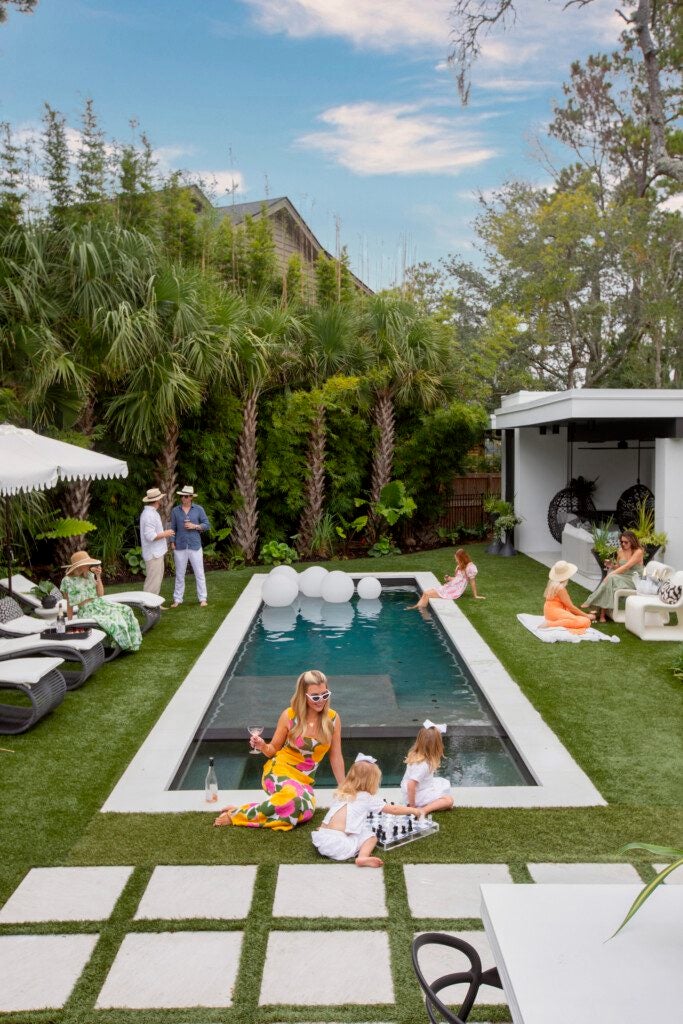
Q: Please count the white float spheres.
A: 5